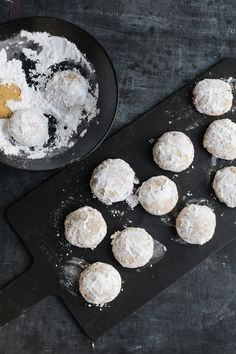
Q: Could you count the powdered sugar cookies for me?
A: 12